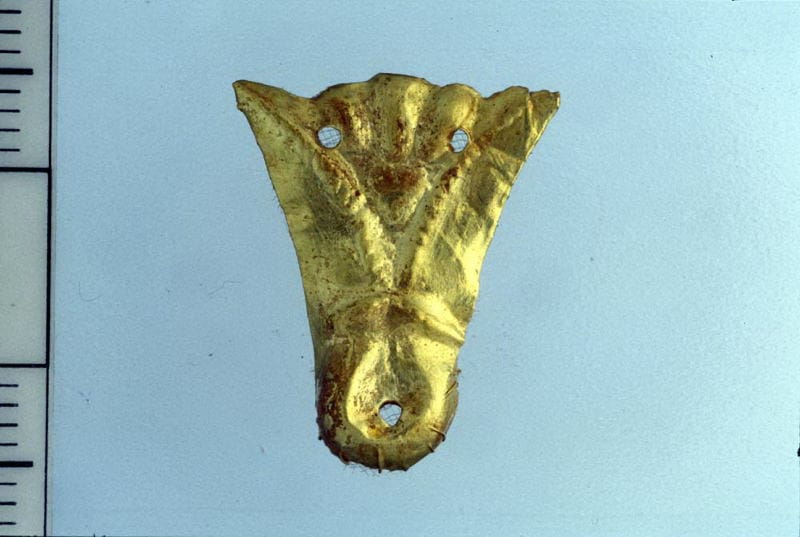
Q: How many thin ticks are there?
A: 14